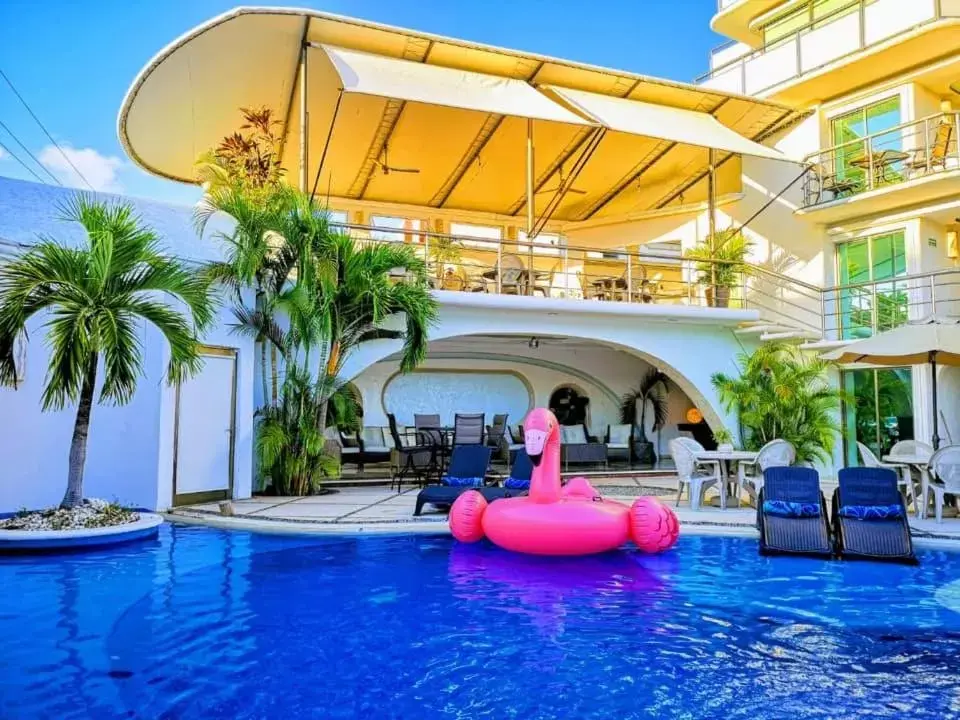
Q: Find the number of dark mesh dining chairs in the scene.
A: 4